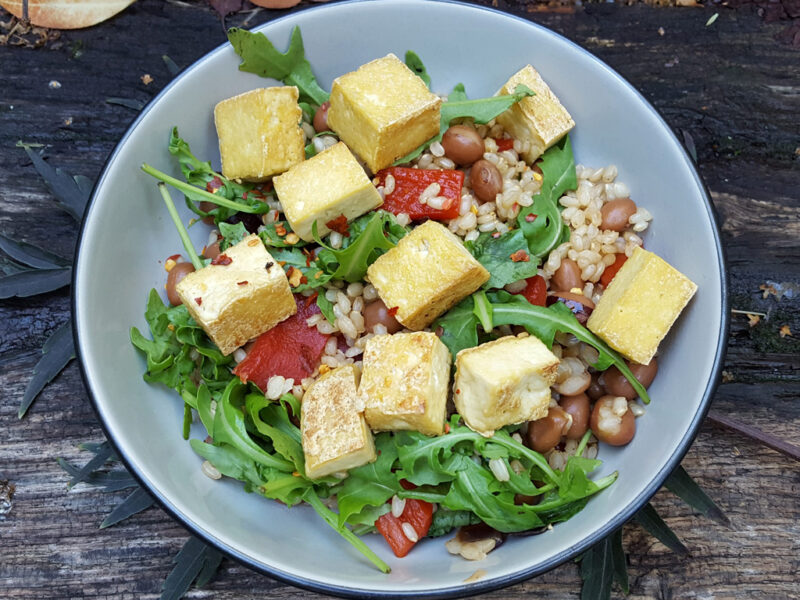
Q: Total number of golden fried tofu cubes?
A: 10